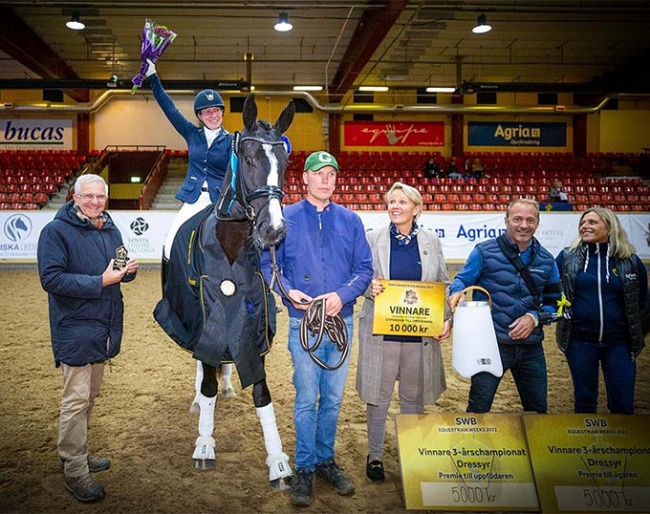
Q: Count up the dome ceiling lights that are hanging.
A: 3